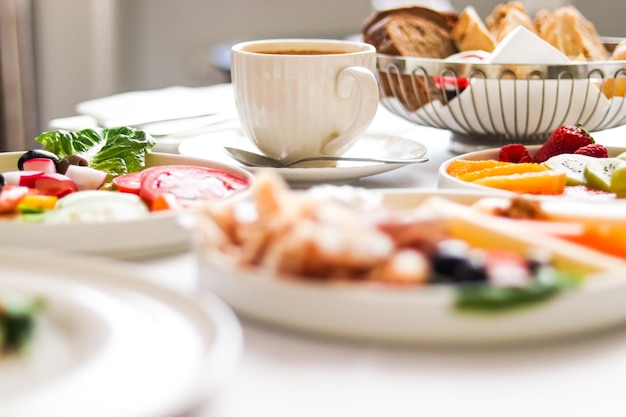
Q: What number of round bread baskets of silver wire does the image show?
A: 1